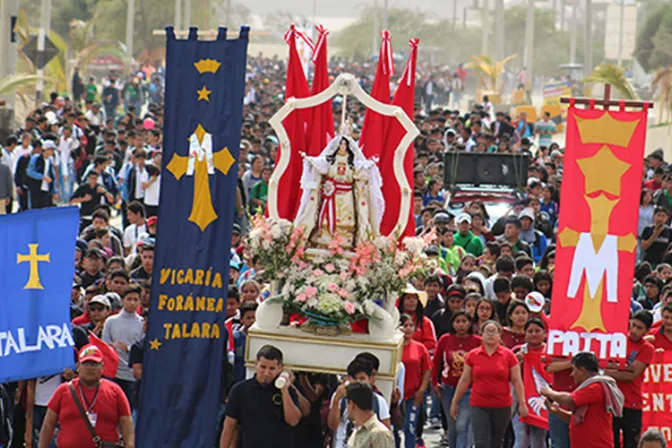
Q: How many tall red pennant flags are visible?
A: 4